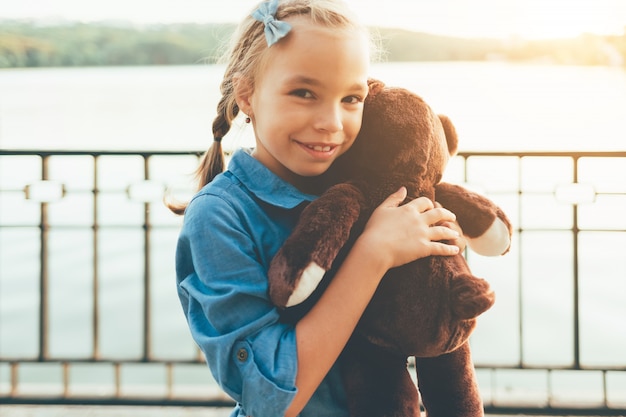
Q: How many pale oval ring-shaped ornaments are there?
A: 3